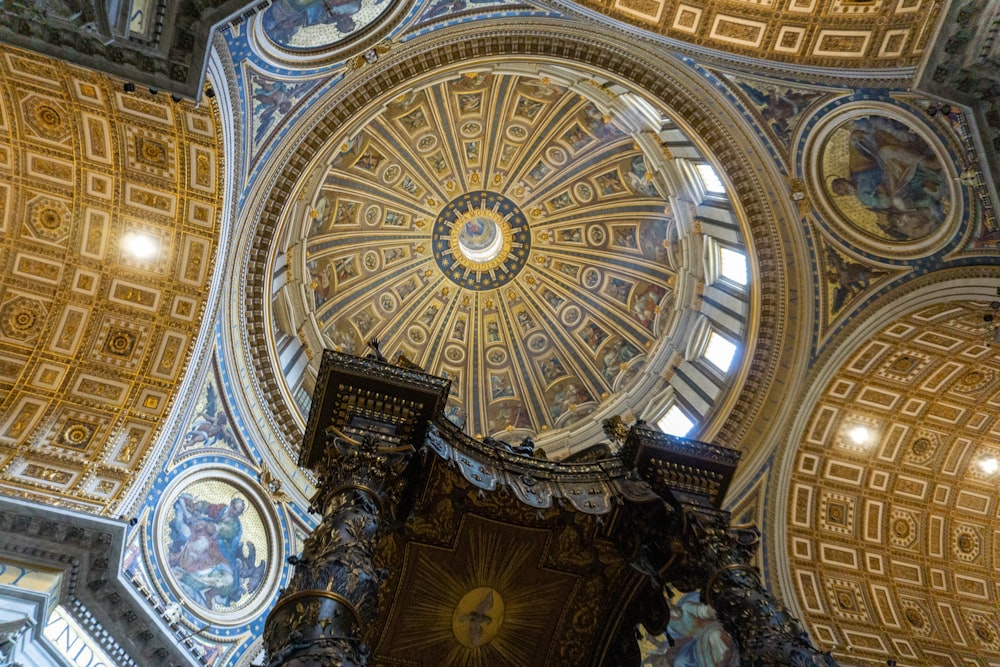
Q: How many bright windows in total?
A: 4